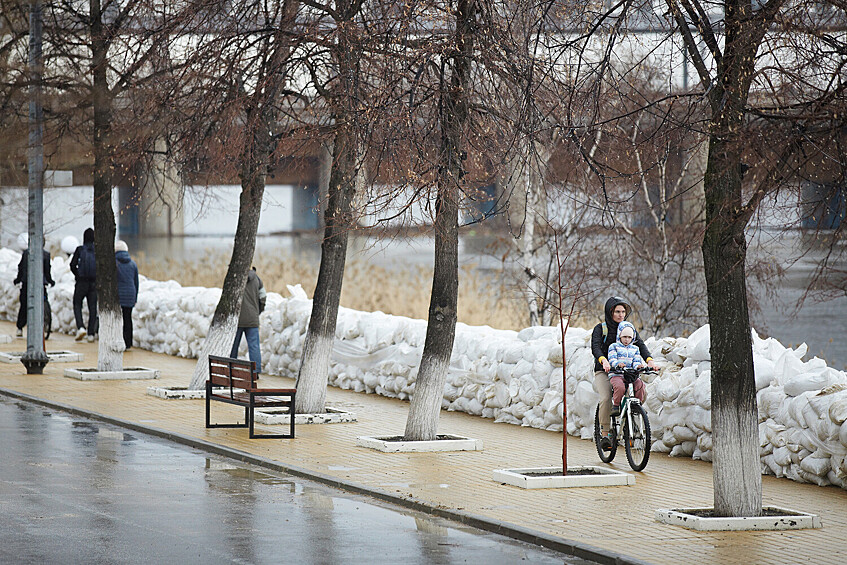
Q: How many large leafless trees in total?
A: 5